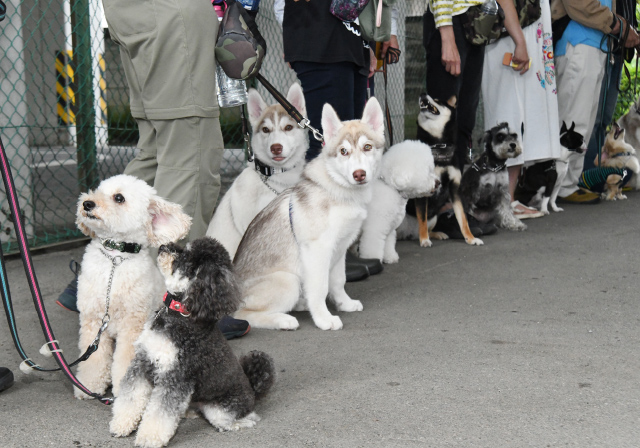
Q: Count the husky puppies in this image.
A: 2